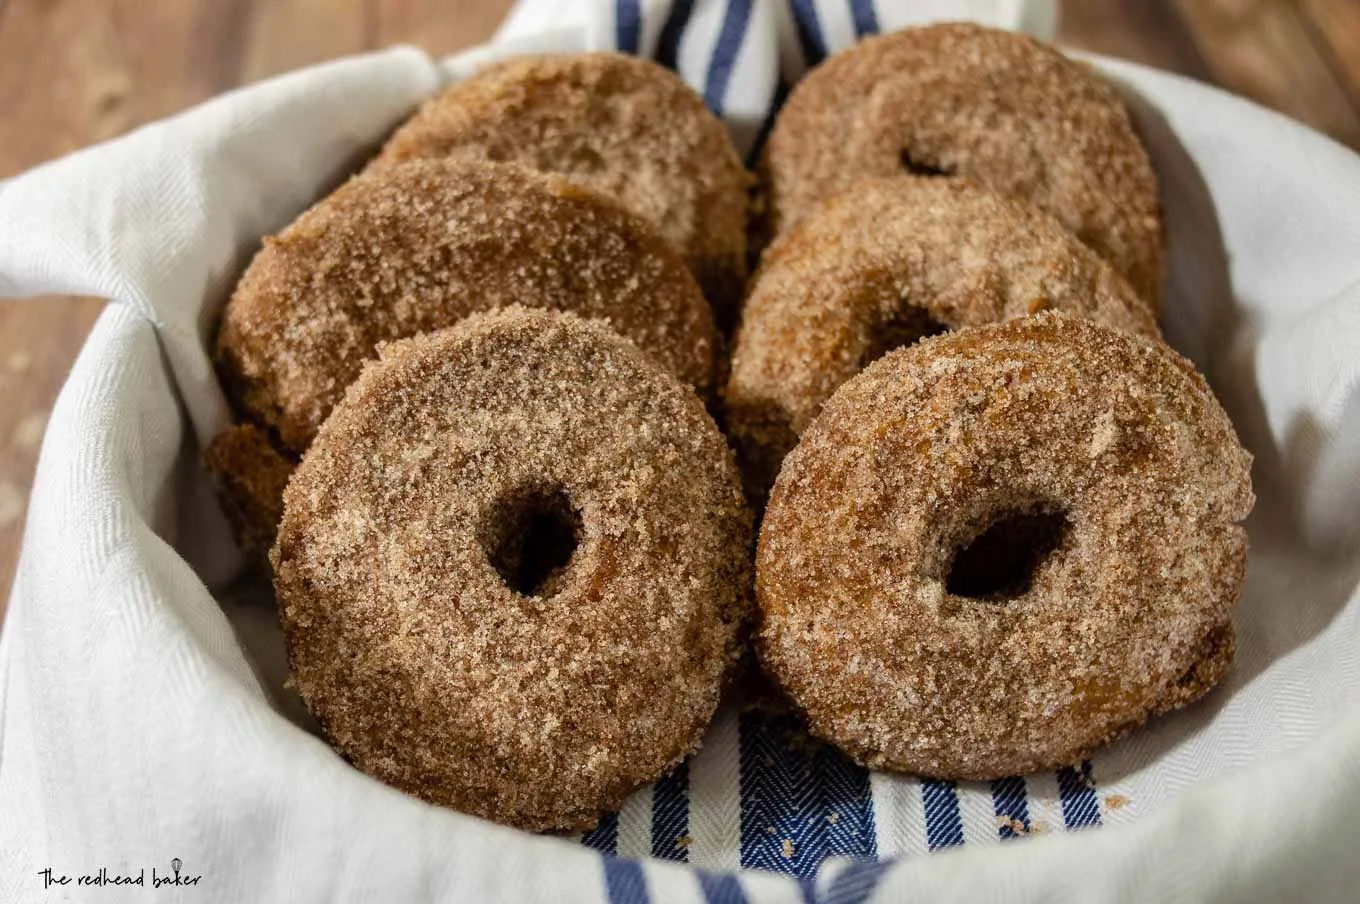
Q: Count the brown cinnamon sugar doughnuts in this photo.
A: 6